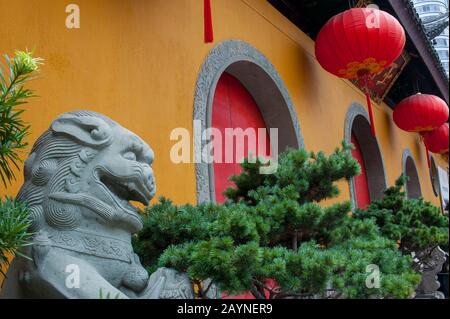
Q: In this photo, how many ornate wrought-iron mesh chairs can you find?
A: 0